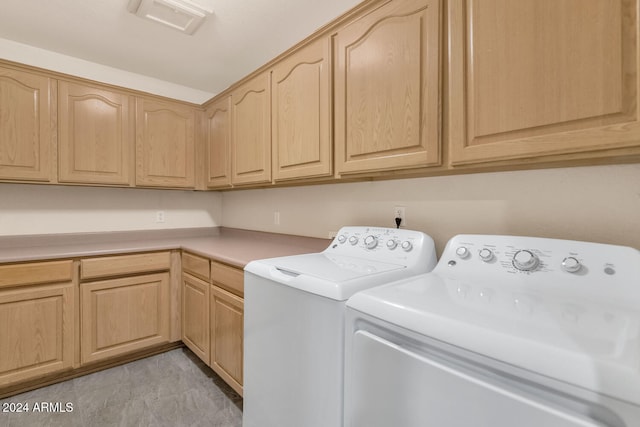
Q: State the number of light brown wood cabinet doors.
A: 12